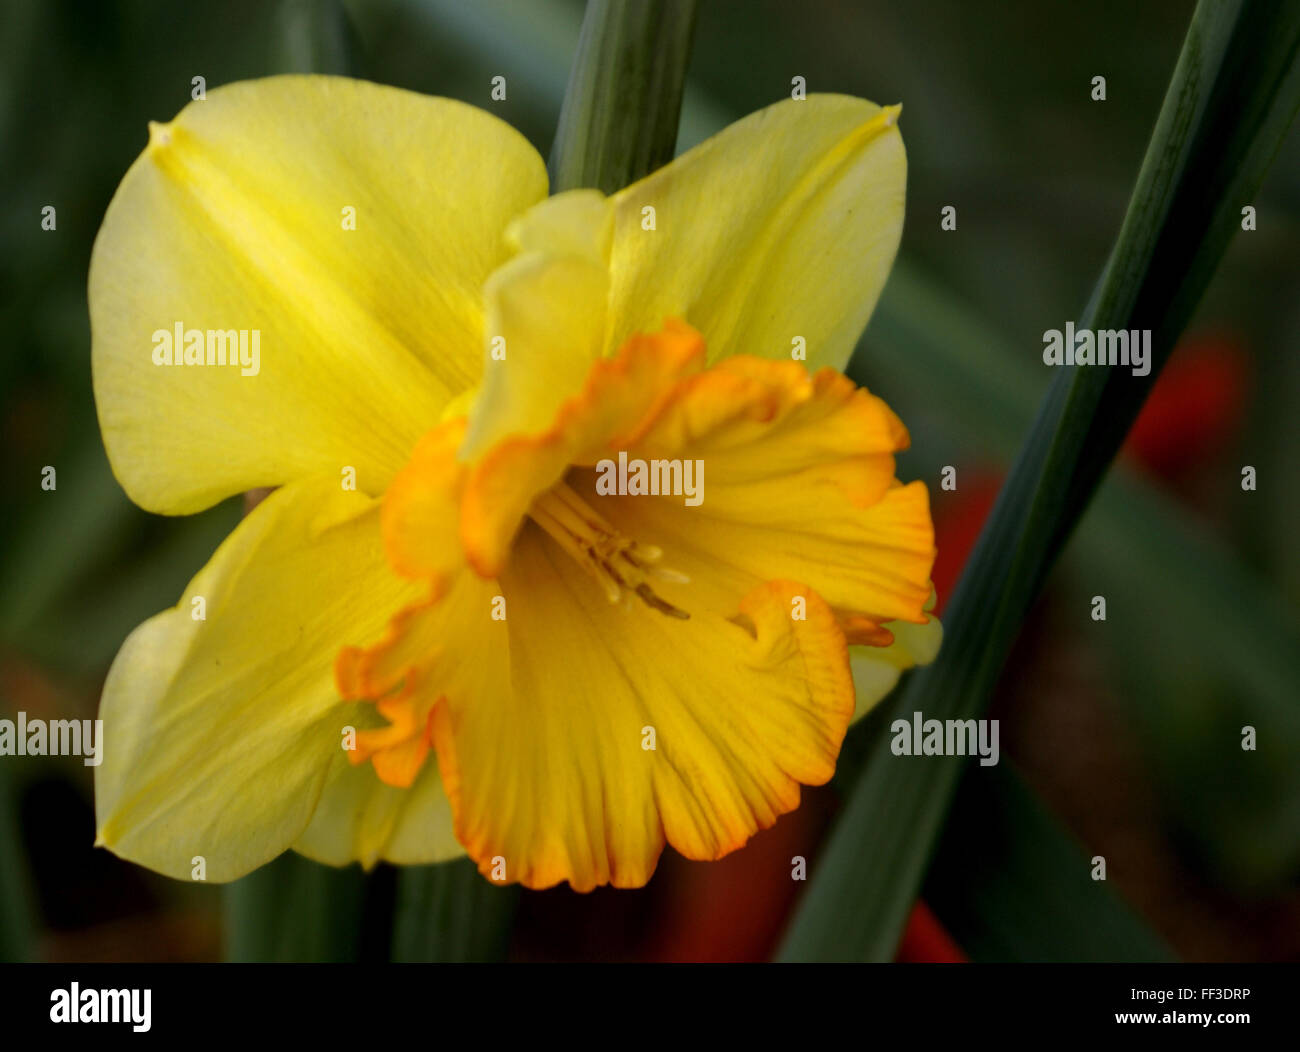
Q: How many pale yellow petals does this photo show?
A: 6